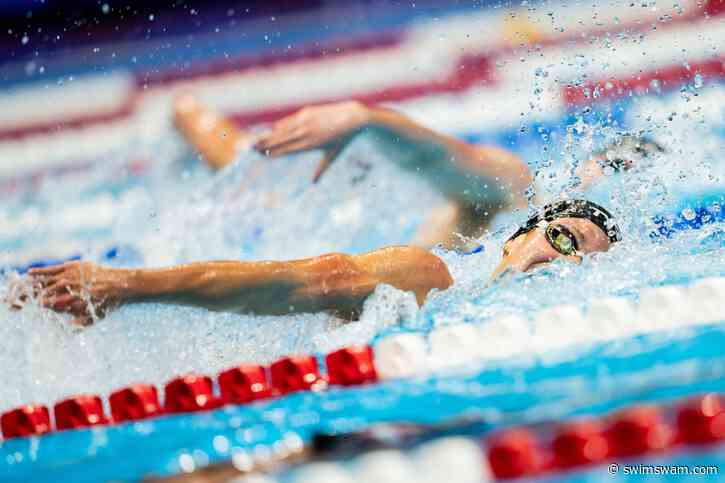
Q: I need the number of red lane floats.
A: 11